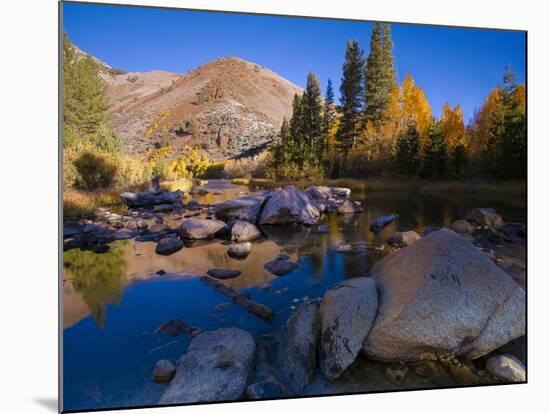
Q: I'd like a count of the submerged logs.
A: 1